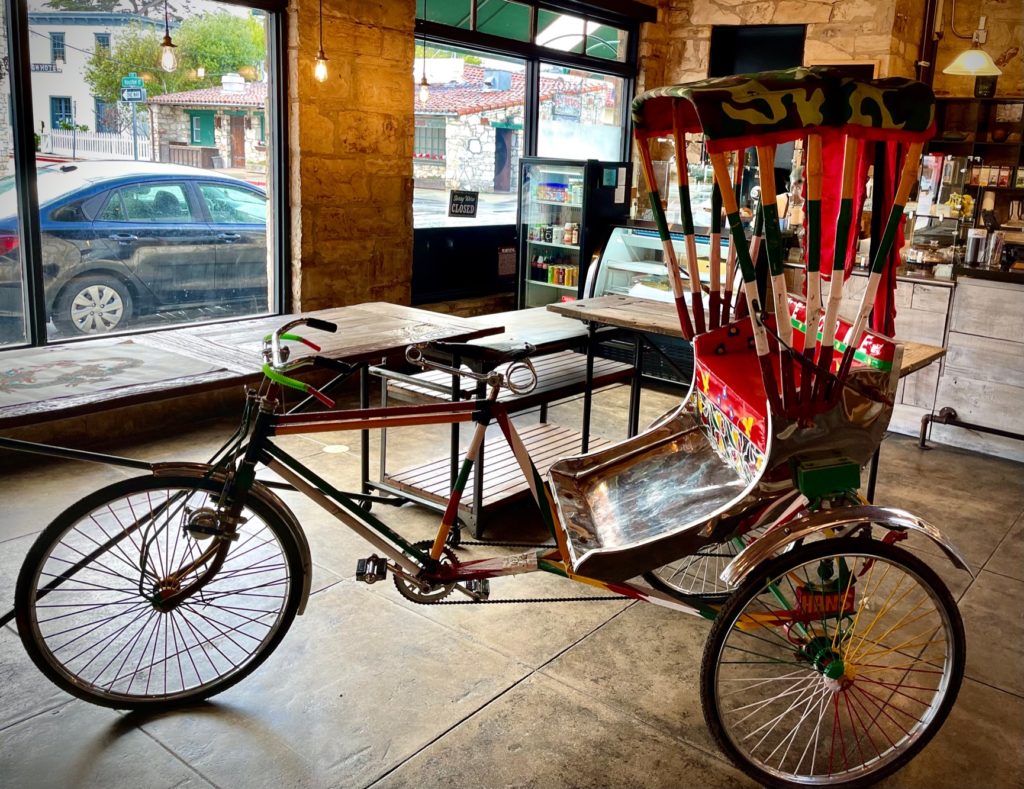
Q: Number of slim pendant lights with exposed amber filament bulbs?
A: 3